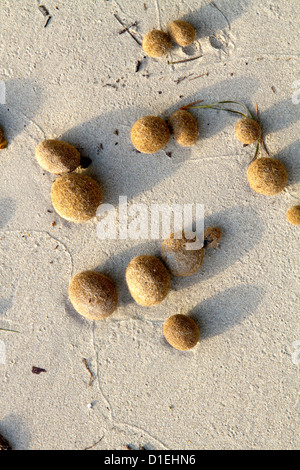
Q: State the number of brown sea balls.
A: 13